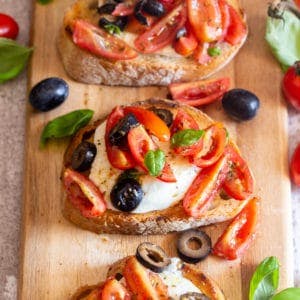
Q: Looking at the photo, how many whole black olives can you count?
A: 2